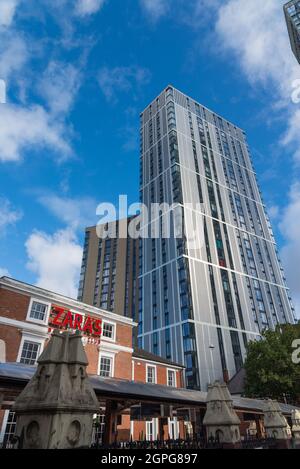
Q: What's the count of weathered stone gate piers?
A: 4